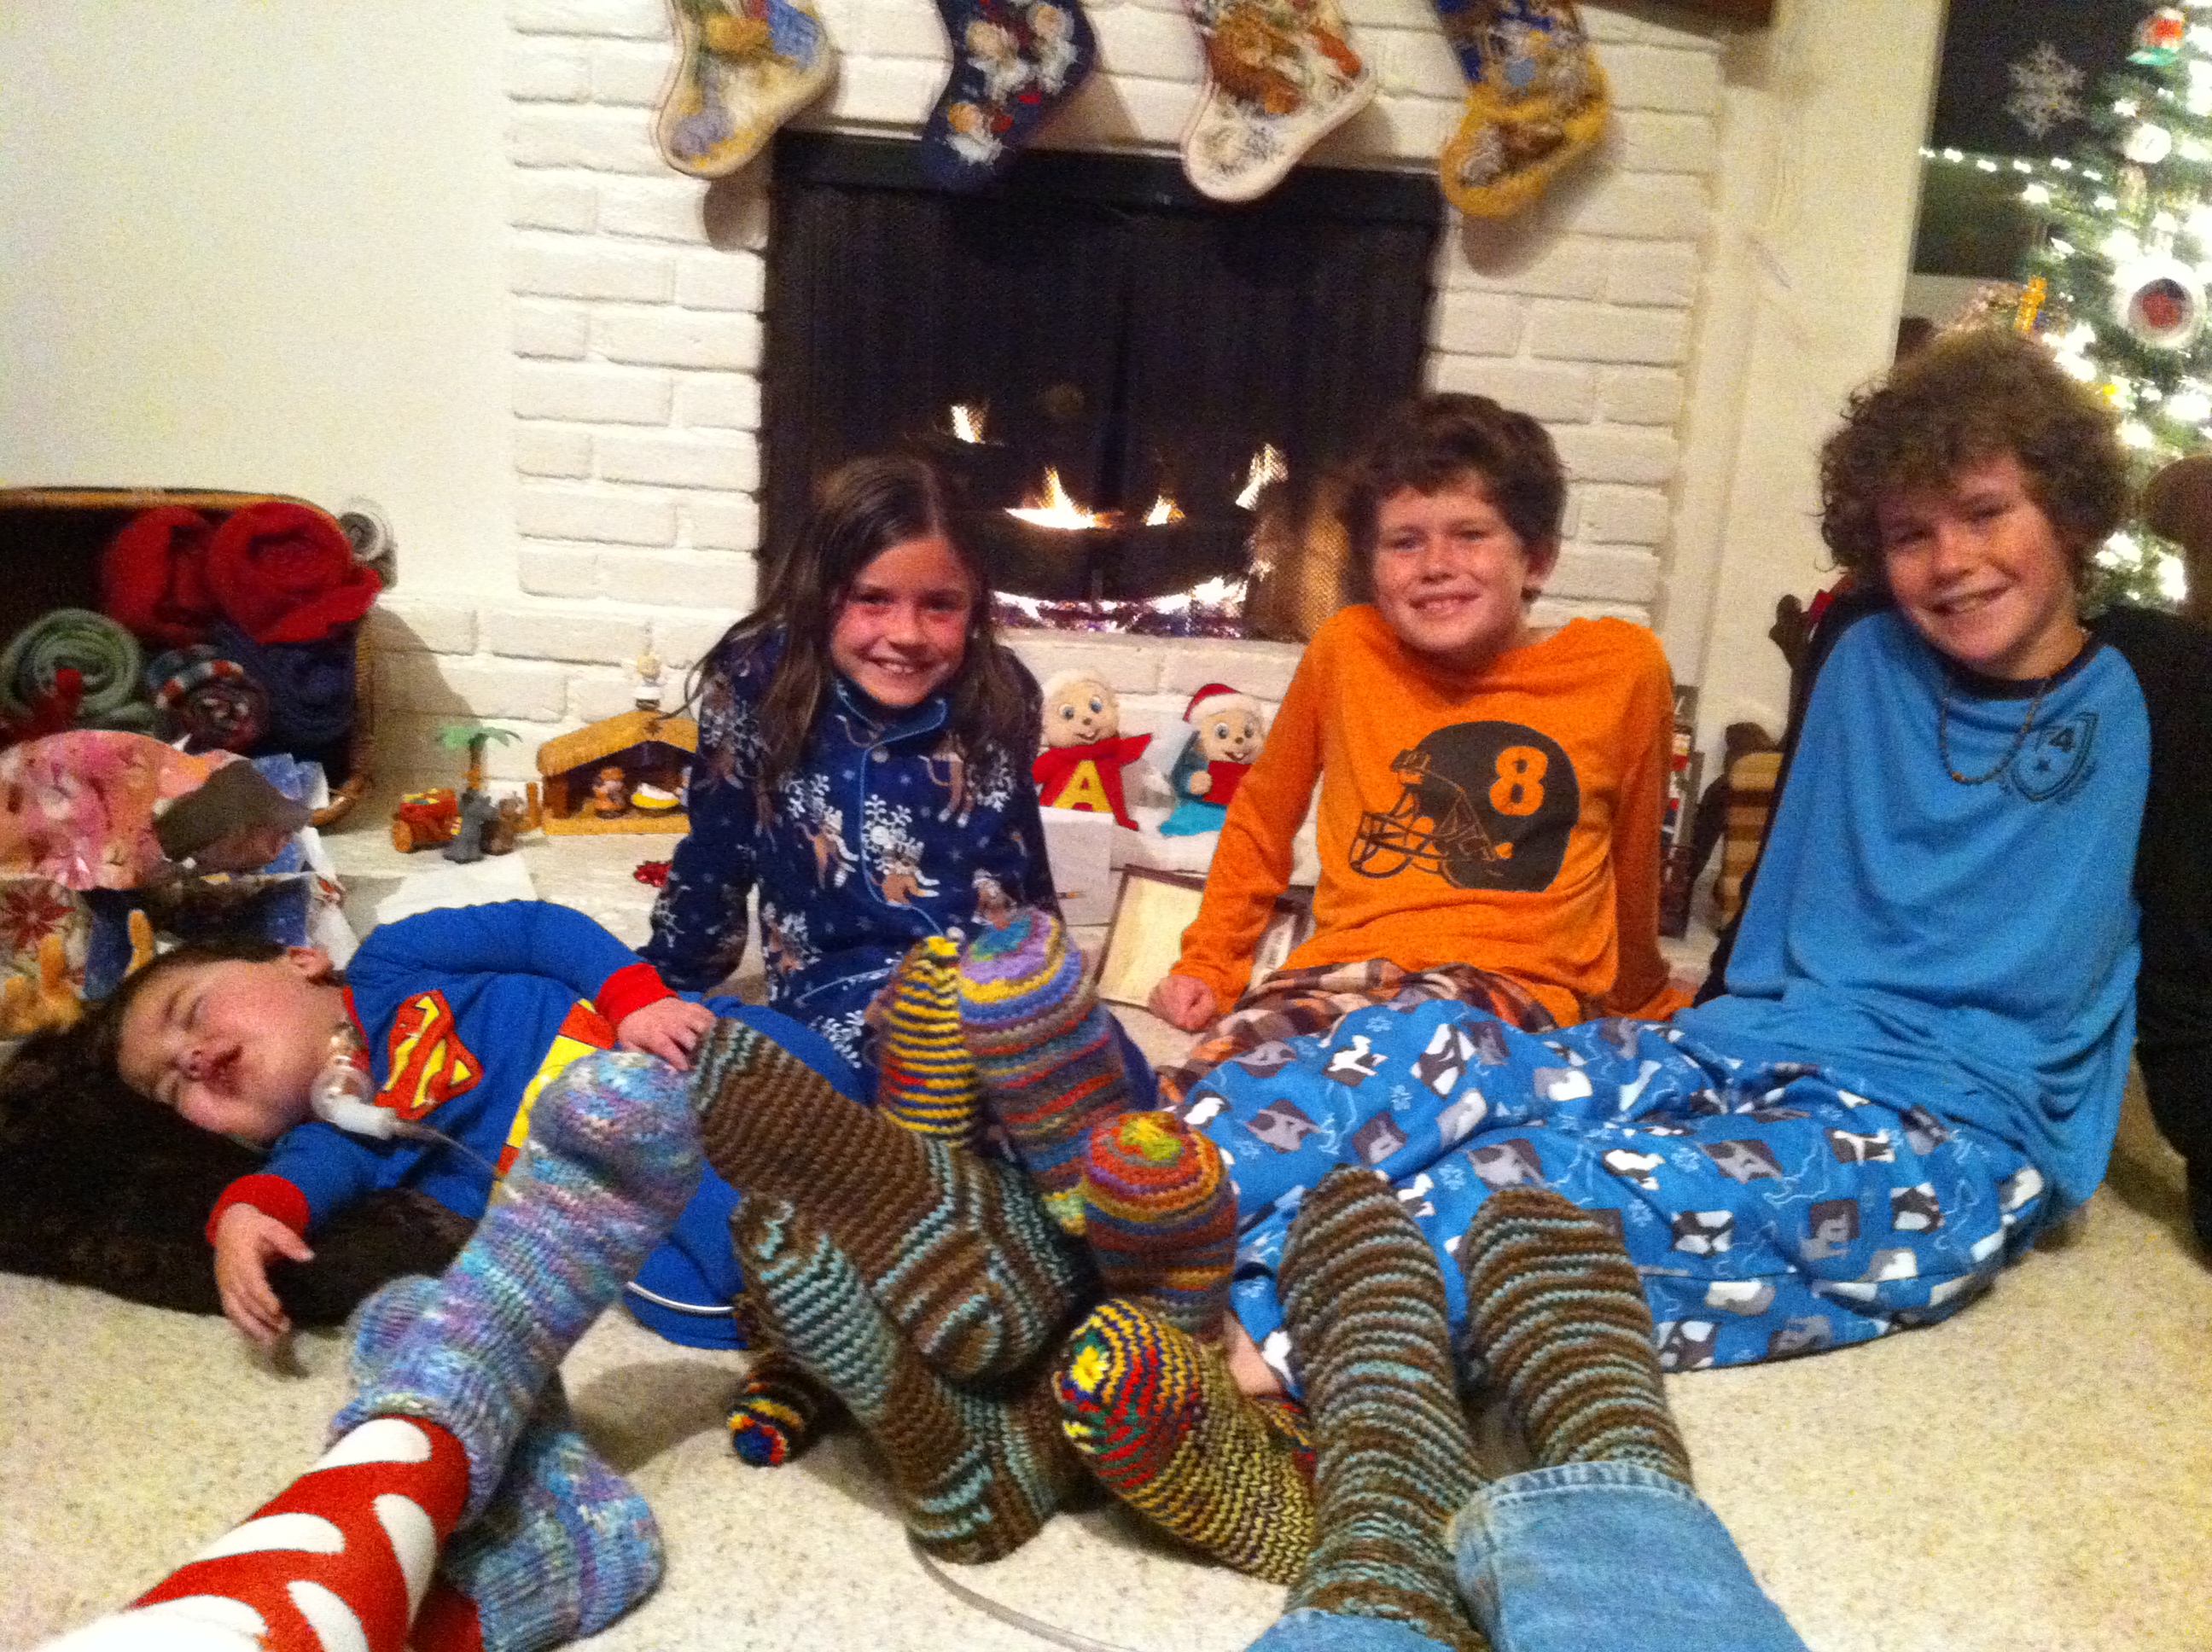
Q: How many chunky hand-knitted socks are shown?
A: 11